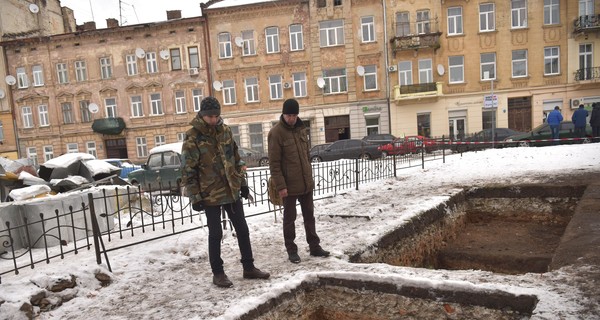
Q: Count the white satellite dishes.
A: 11